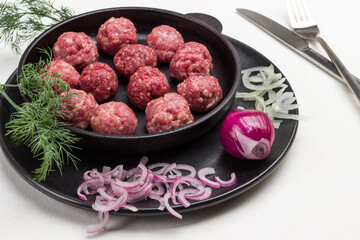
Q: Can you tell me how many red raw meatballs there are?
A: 12